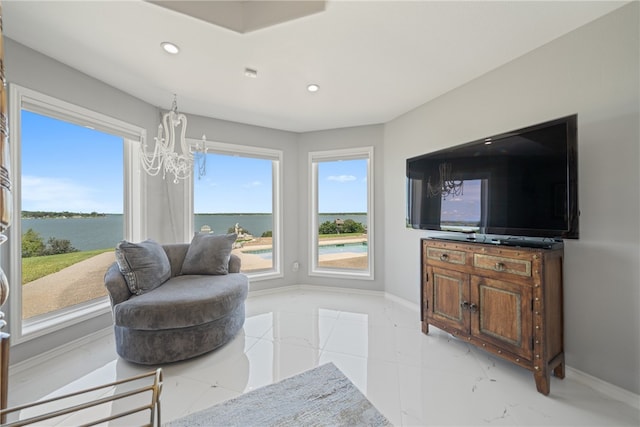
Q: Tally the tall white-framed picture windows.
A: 3